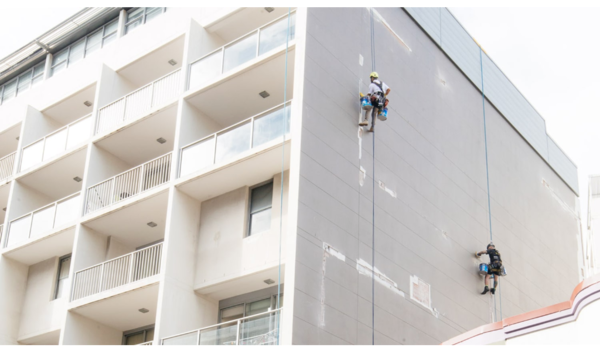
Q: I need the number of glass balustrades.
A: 5